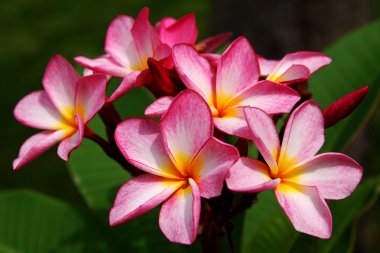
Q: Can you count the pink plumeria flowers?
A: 7